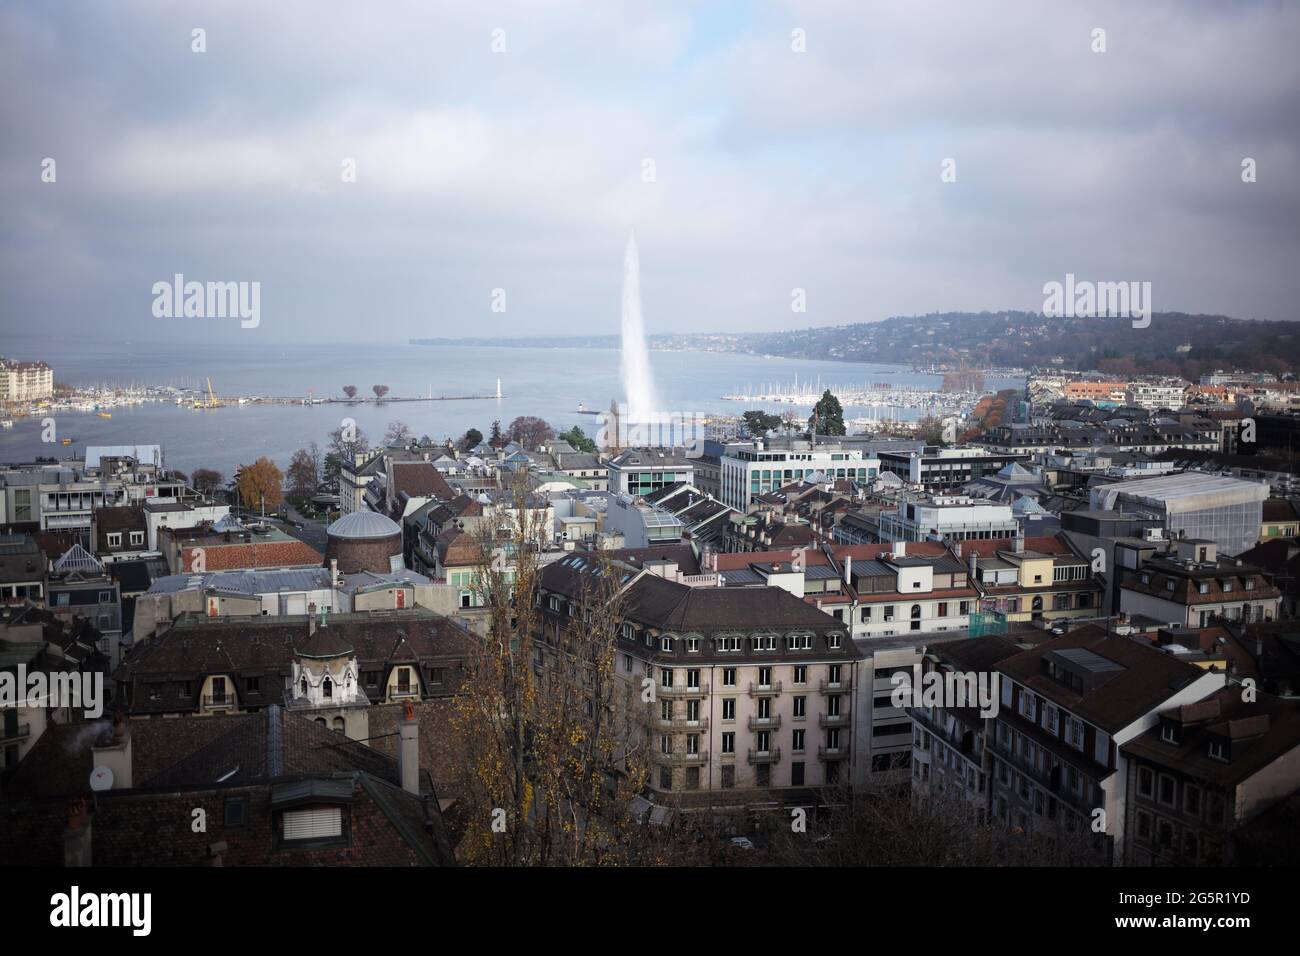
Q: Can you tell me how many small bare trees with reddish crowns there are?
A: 2